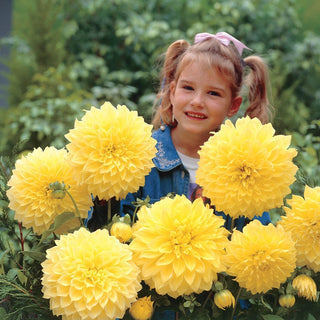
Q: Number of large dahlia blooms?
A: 7